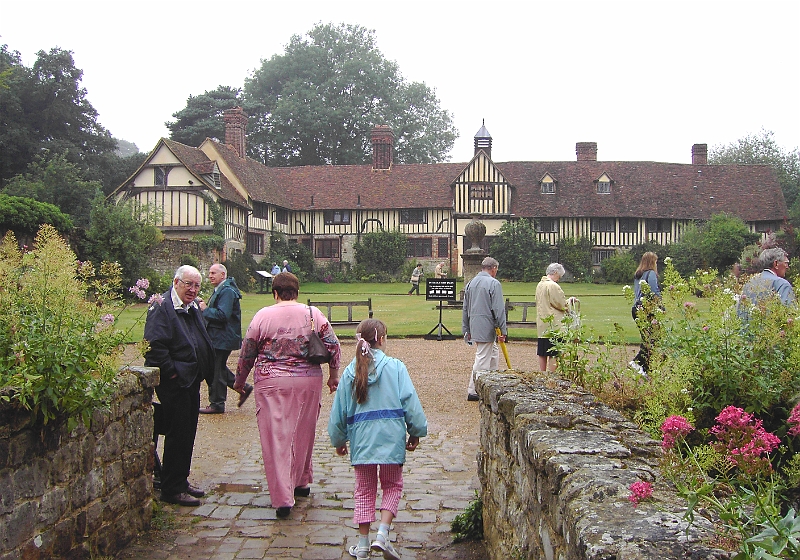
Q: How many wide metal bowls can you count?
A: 0